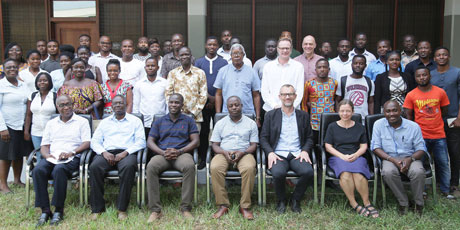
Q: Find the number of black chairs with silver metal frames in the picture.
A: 7